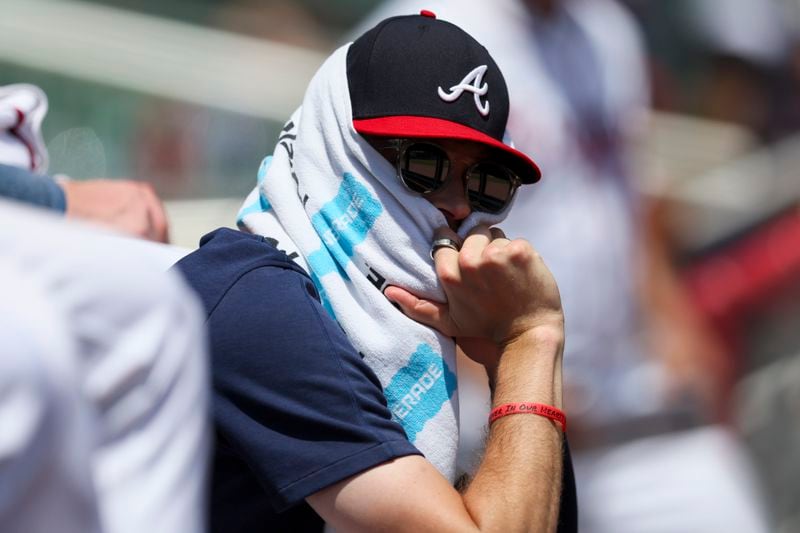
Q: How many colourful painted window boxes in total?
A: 0